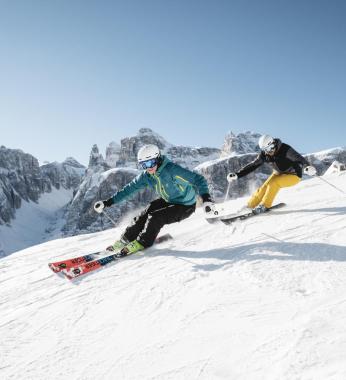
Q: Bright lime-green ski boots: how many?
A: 2